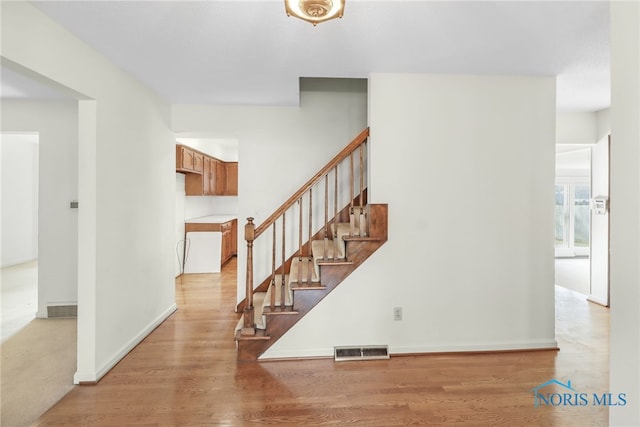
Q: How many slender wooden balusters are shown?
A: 8